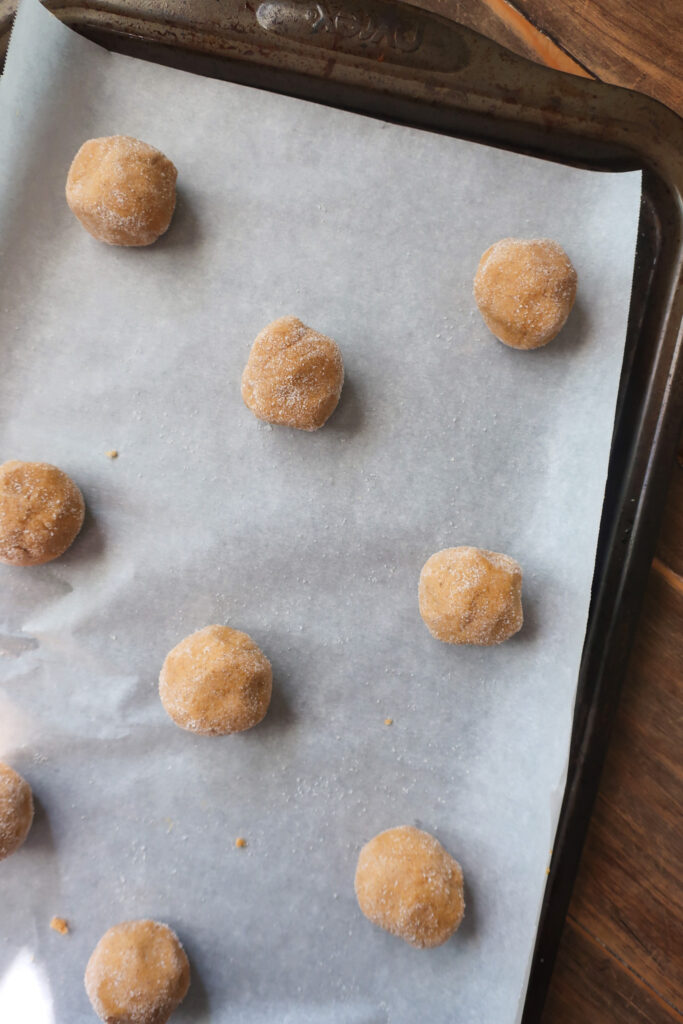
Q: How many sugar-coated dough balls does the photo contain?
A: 9